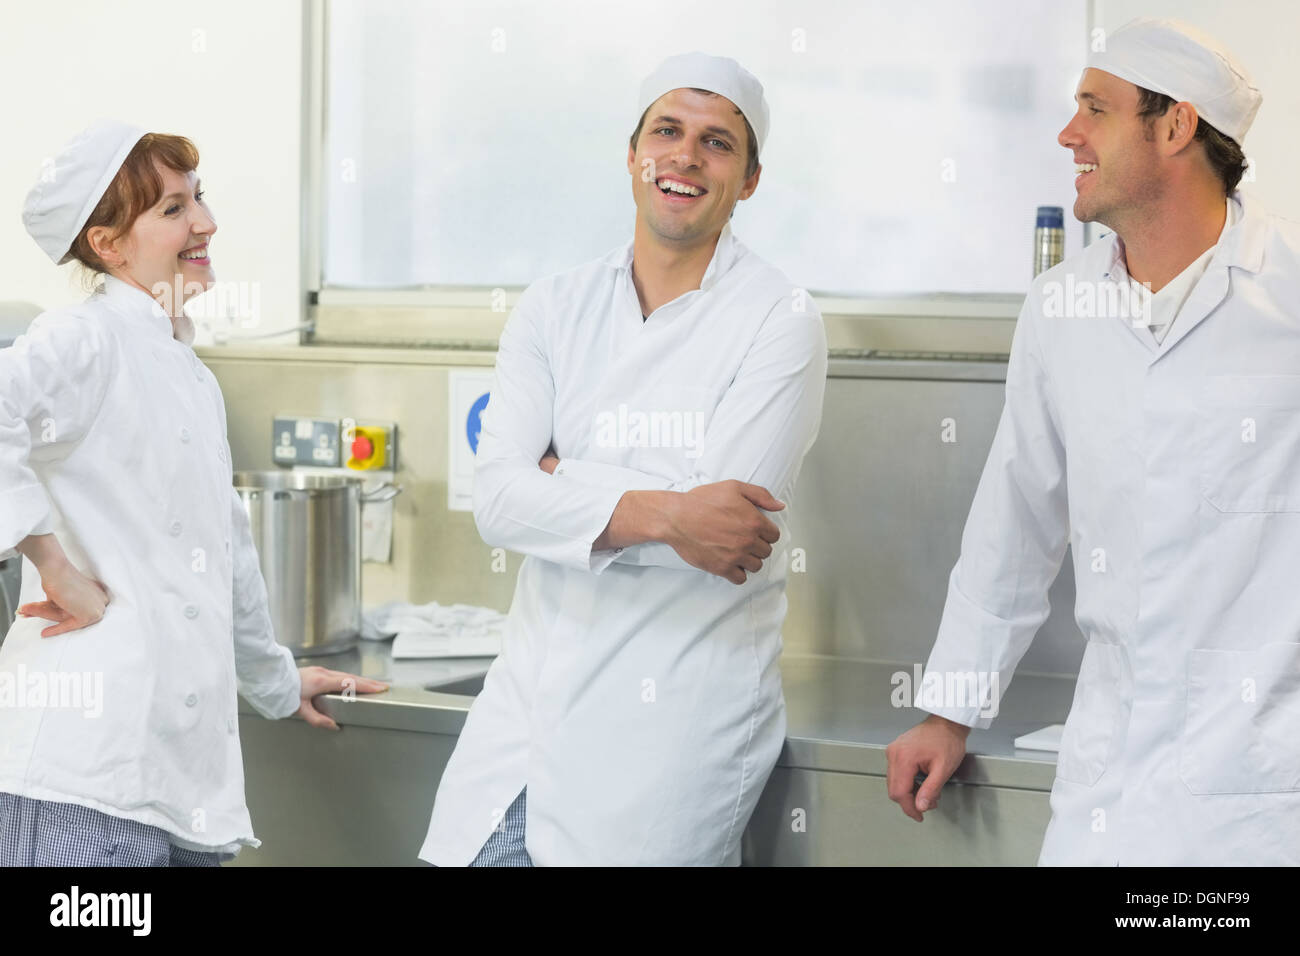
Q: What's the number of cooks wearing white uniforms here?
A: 3